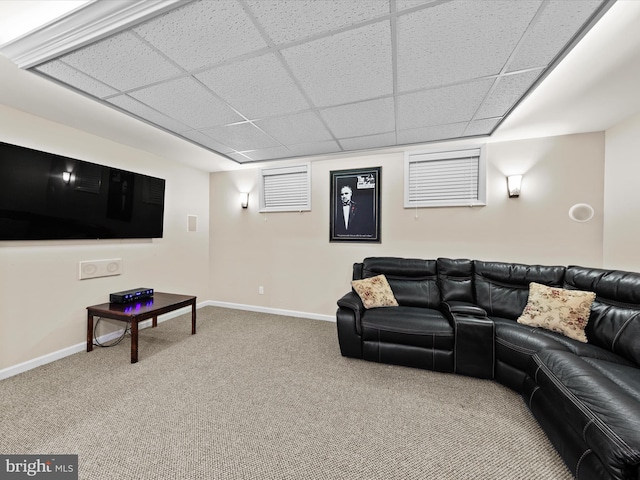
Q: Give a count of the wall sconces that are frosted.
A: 2